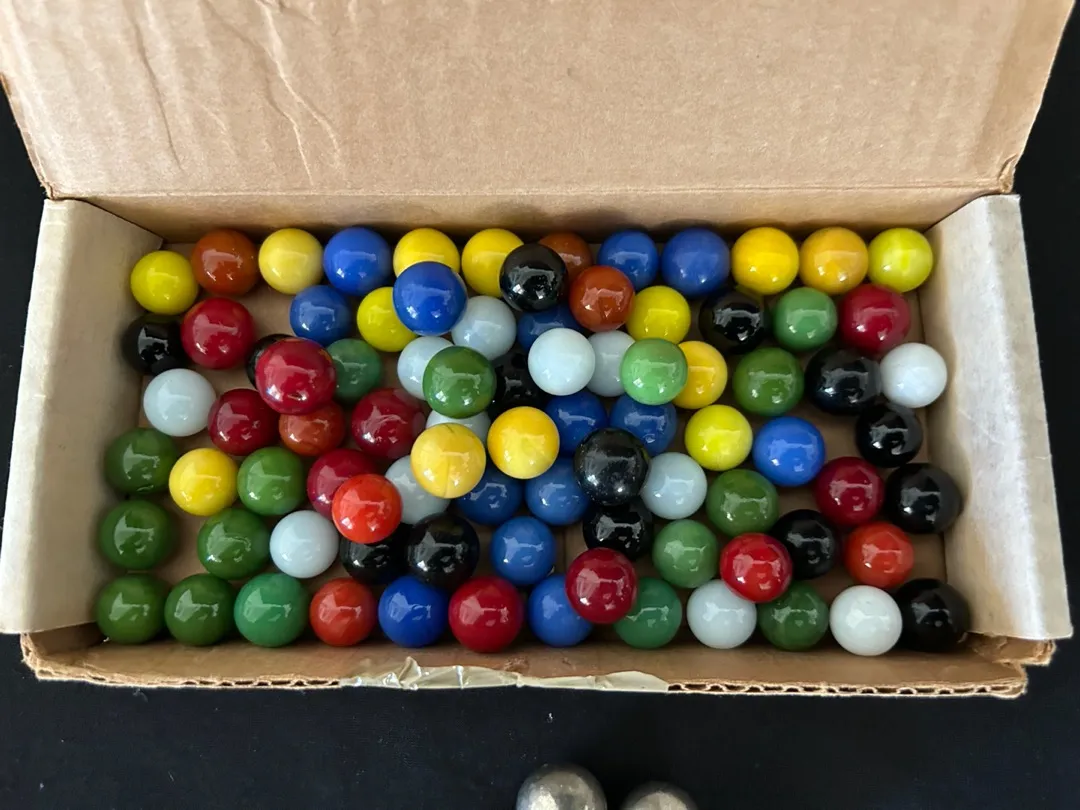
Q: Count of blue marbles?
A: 14